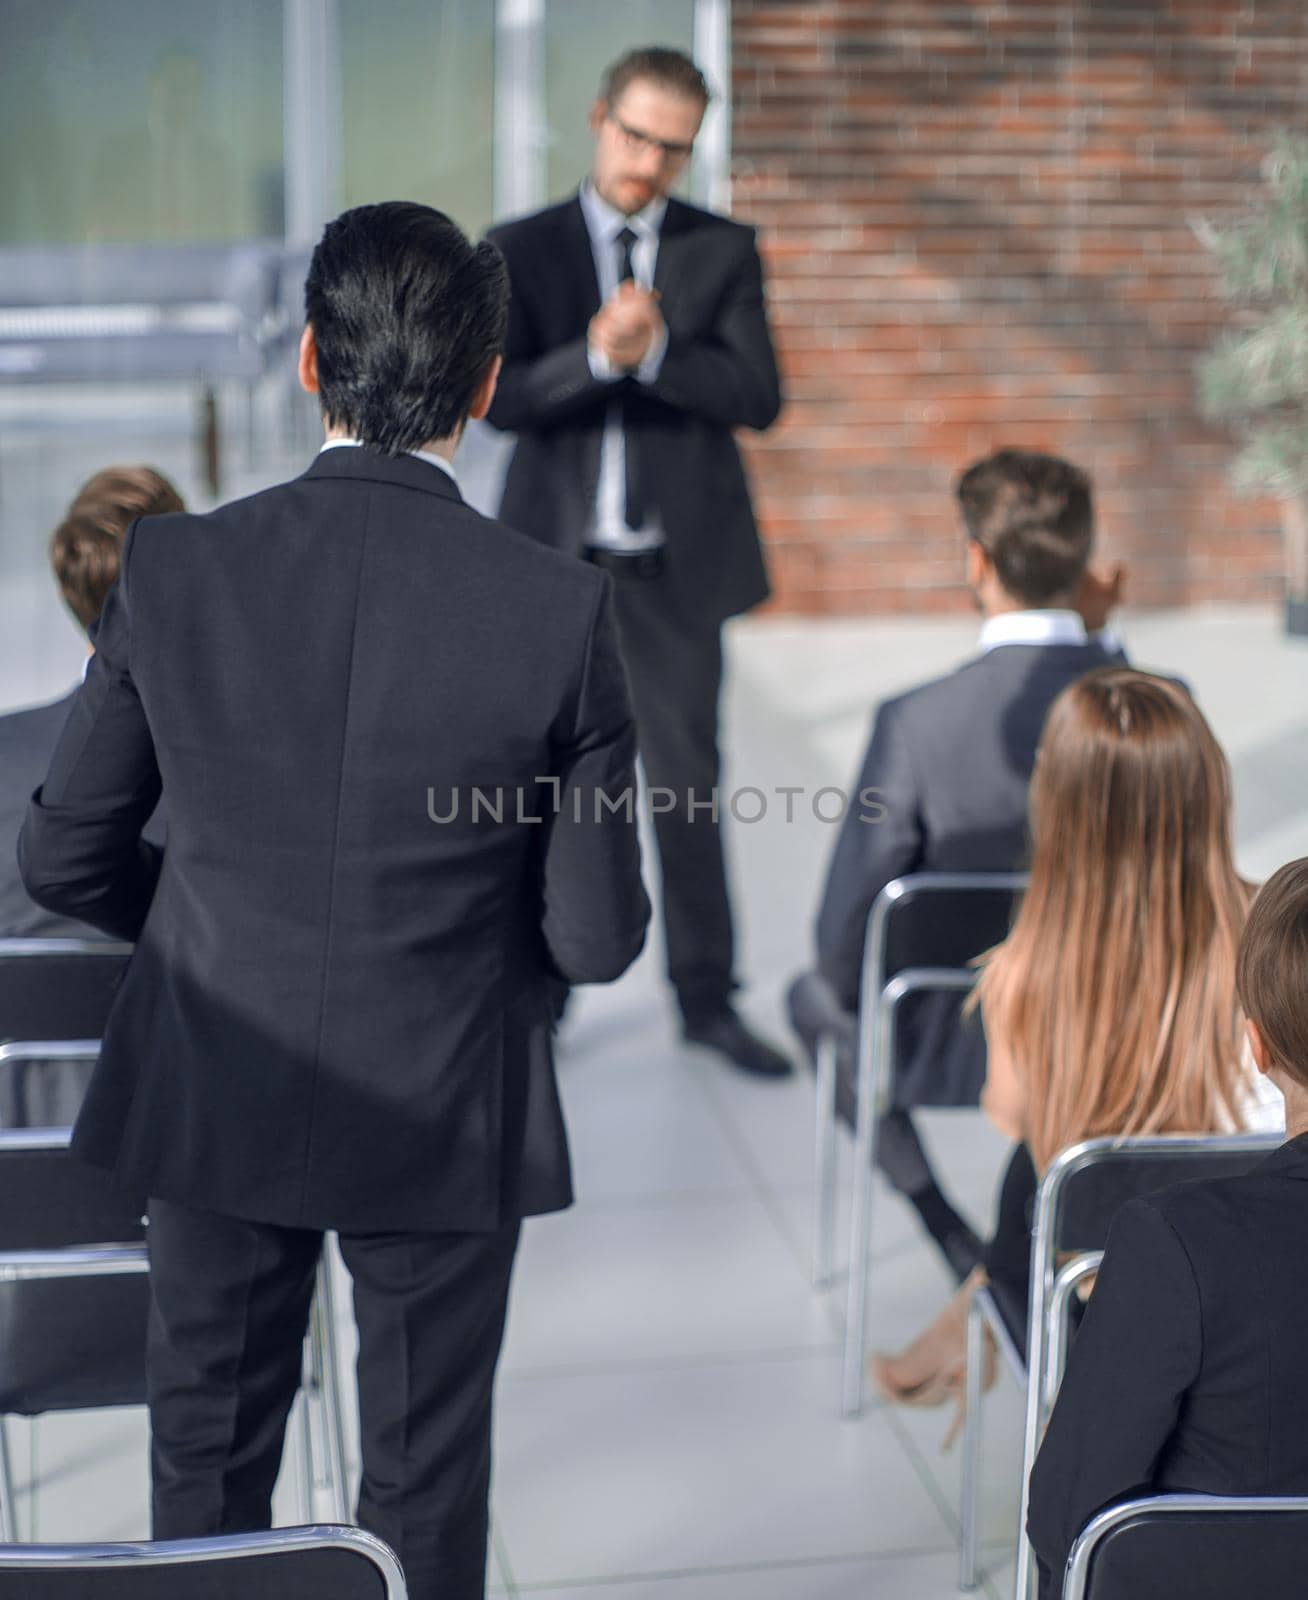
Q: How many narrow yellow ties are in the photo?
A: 0